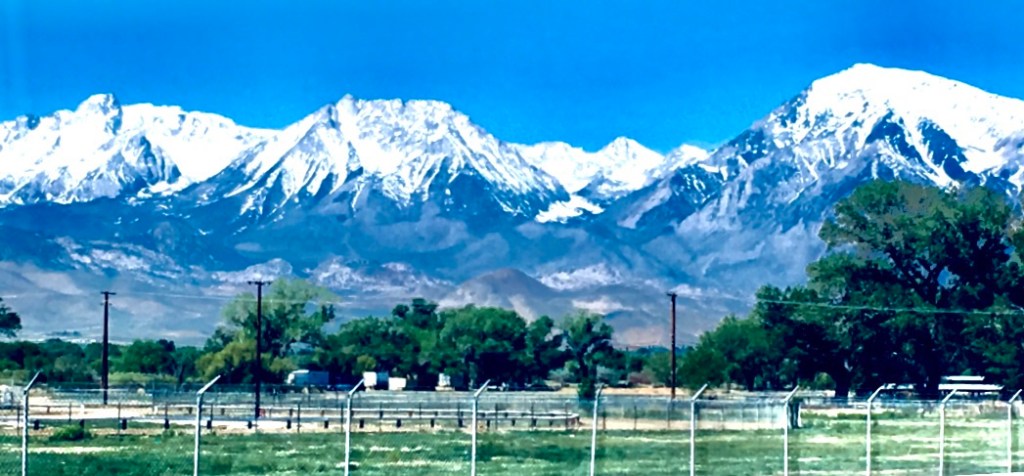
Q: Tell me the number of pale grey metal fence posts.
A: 10